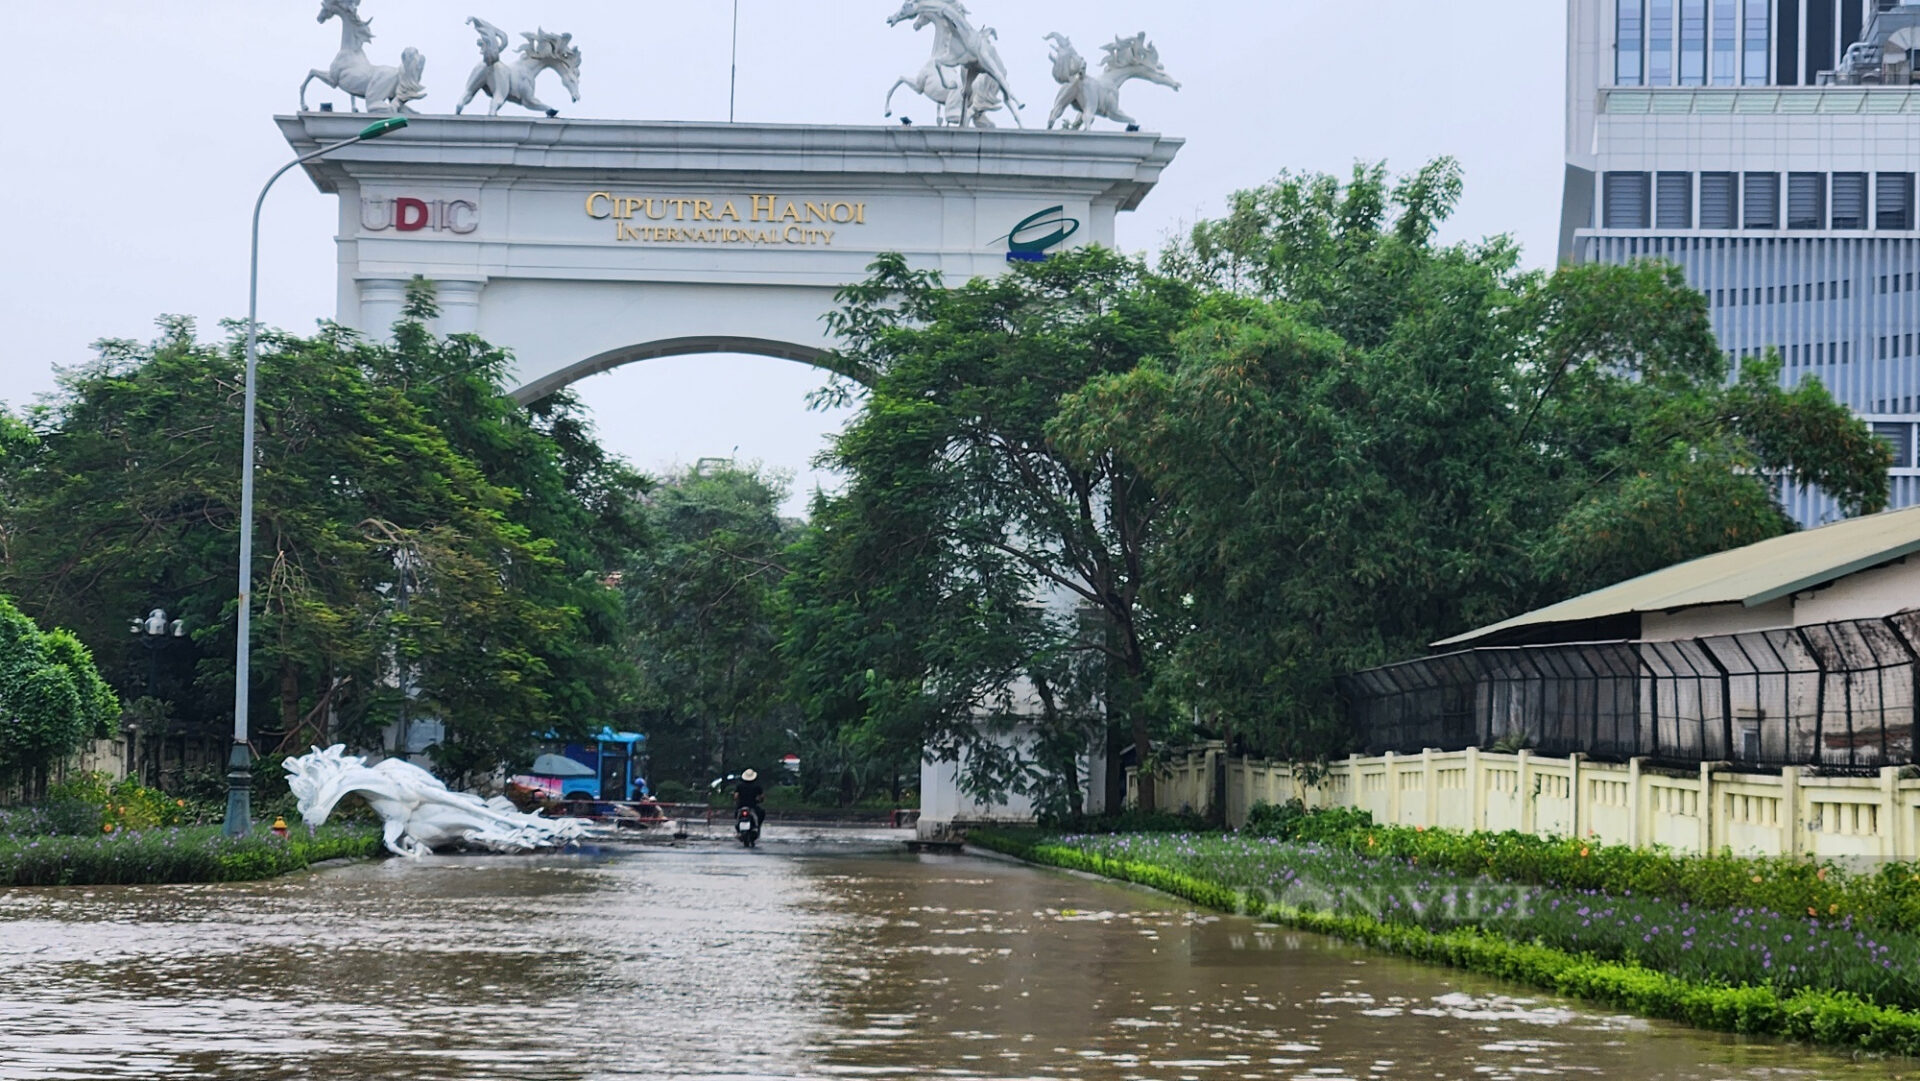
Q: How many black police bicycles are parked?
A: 0